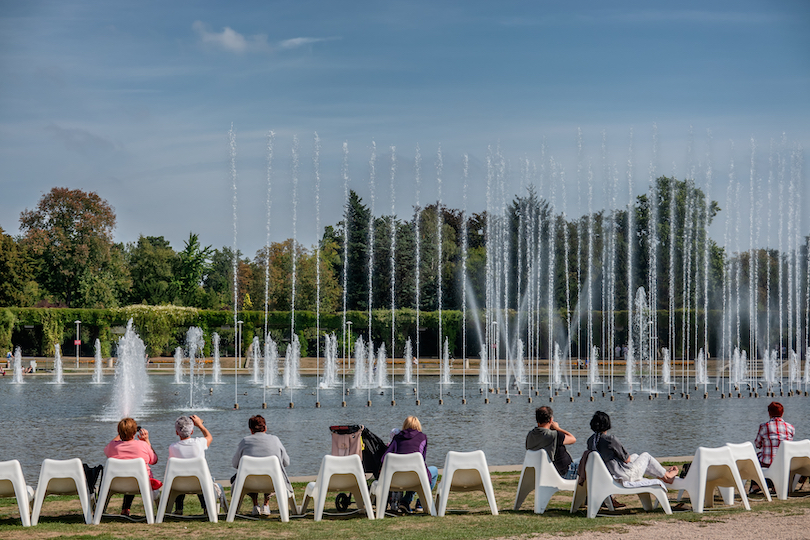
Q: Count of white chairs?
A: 13